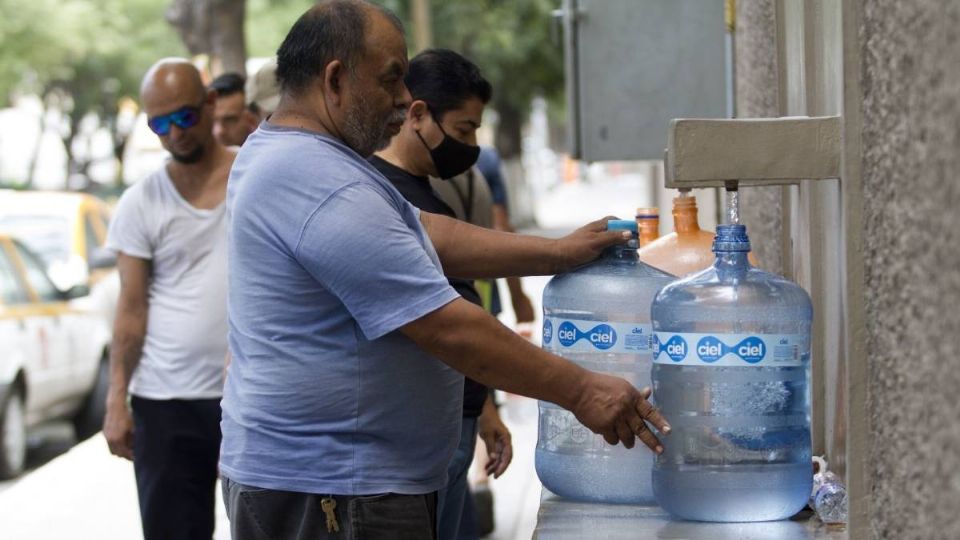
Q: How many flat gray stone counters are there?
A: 1